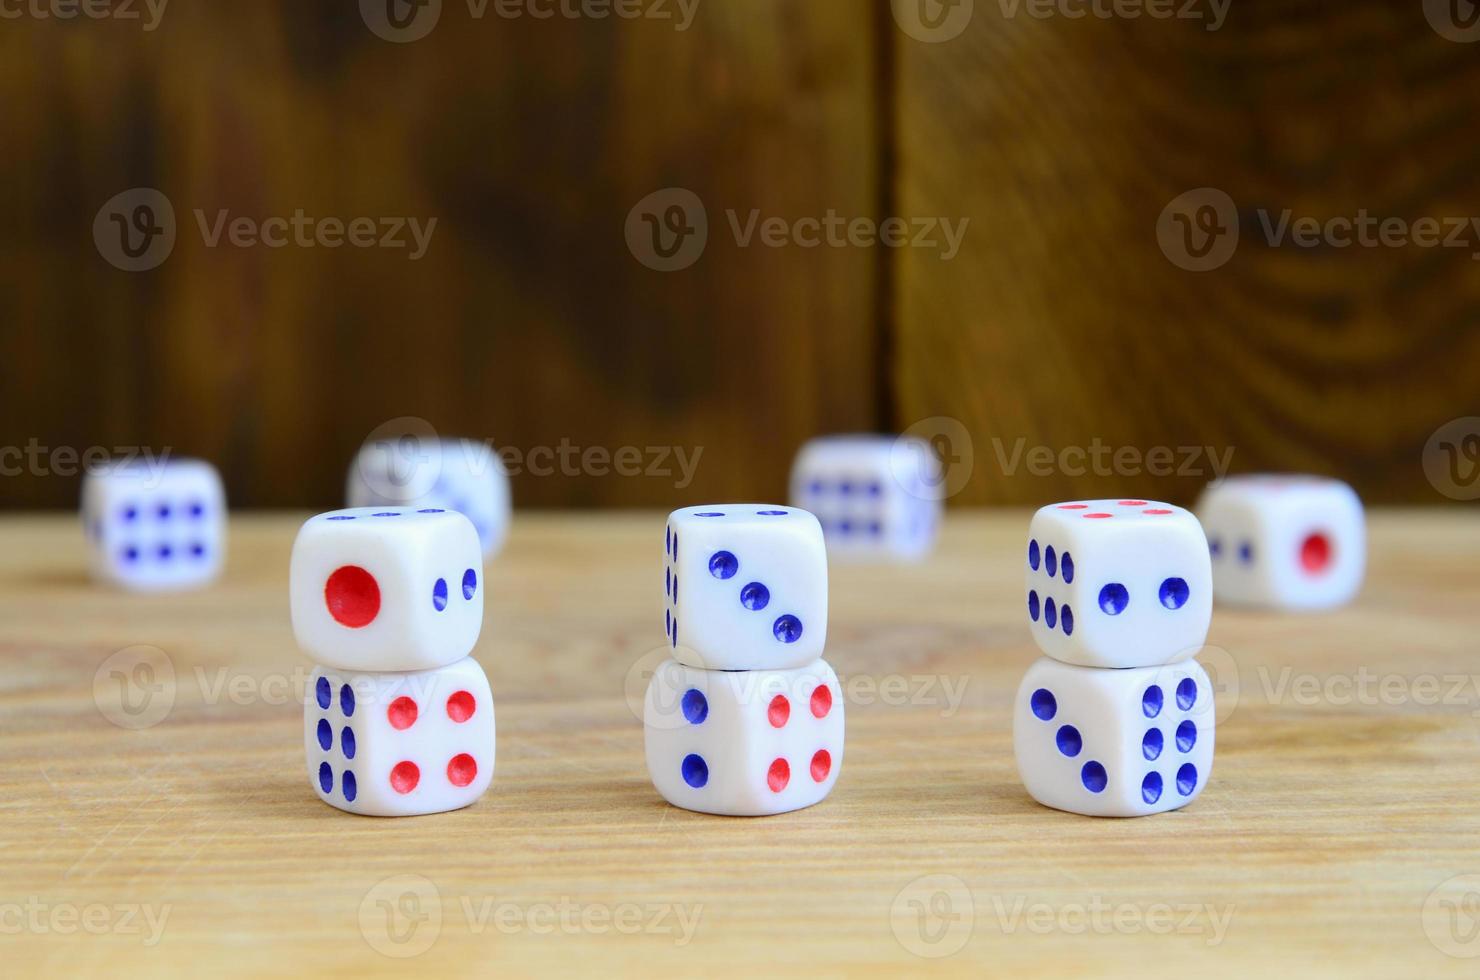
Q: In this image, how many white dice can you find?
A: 10